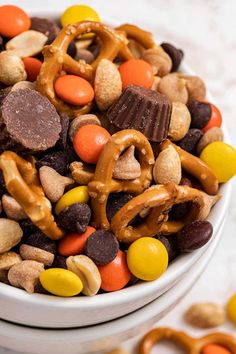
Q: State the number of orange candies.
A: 9